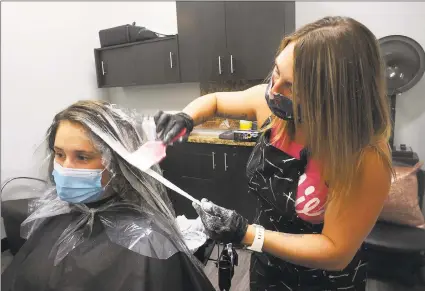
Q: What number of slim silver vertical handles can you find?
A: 6